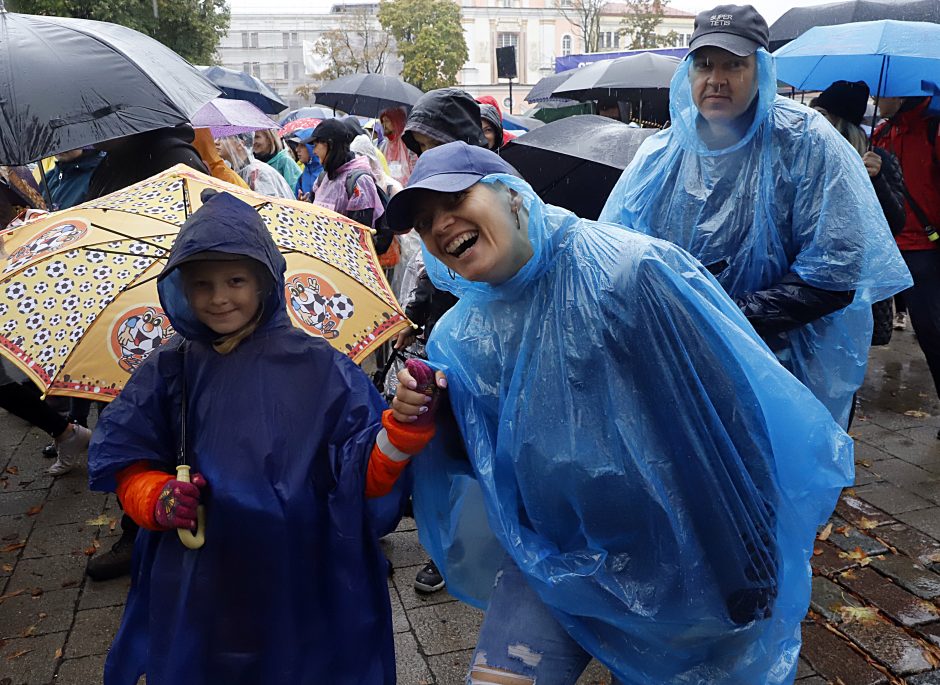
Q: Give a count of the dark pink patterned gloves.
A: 2